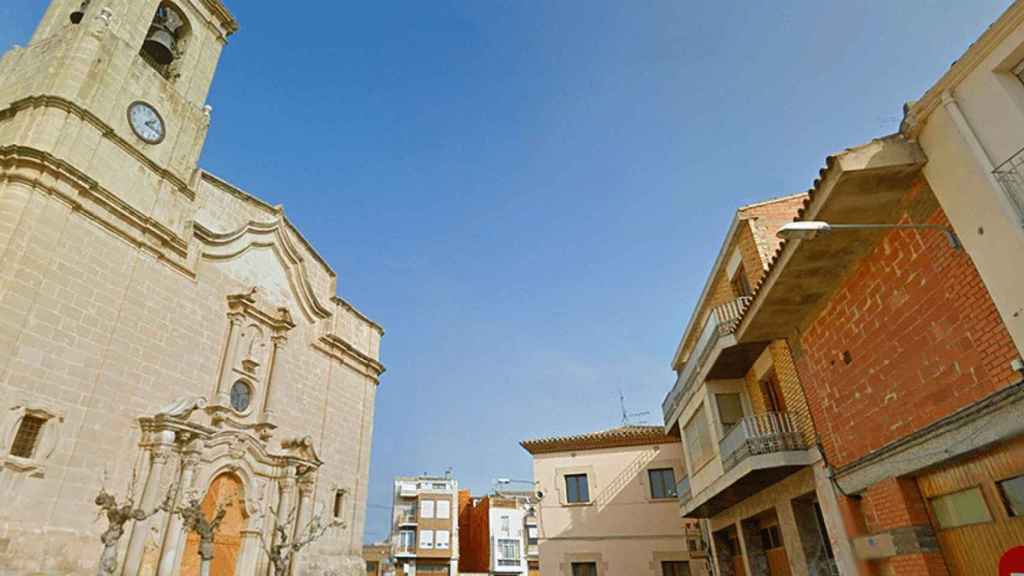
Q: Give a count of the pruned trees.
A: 3